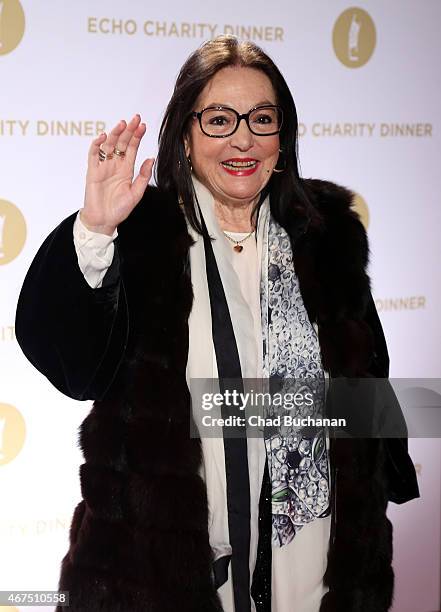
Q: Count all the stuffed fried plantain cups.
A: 0